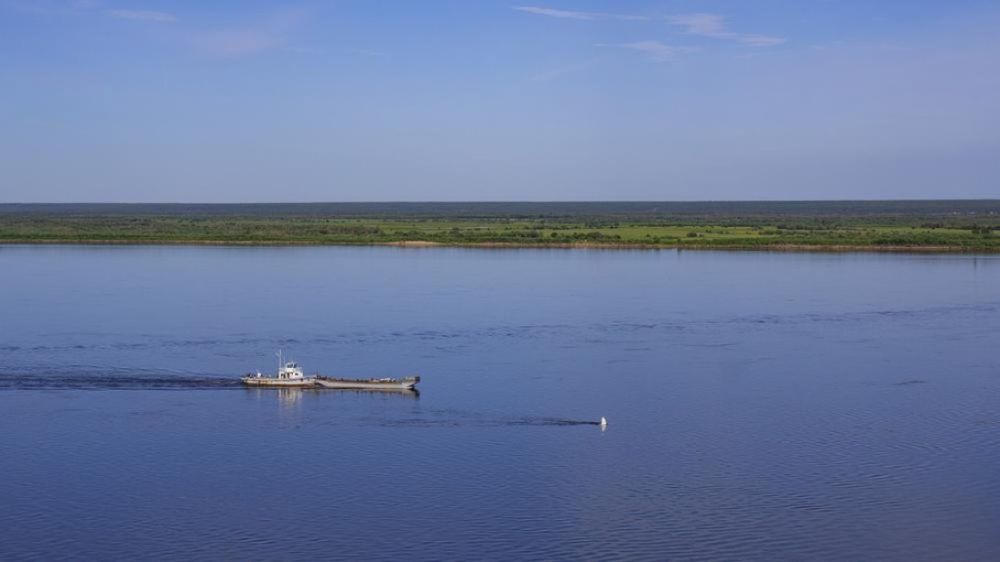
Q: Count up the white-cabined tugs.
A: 1